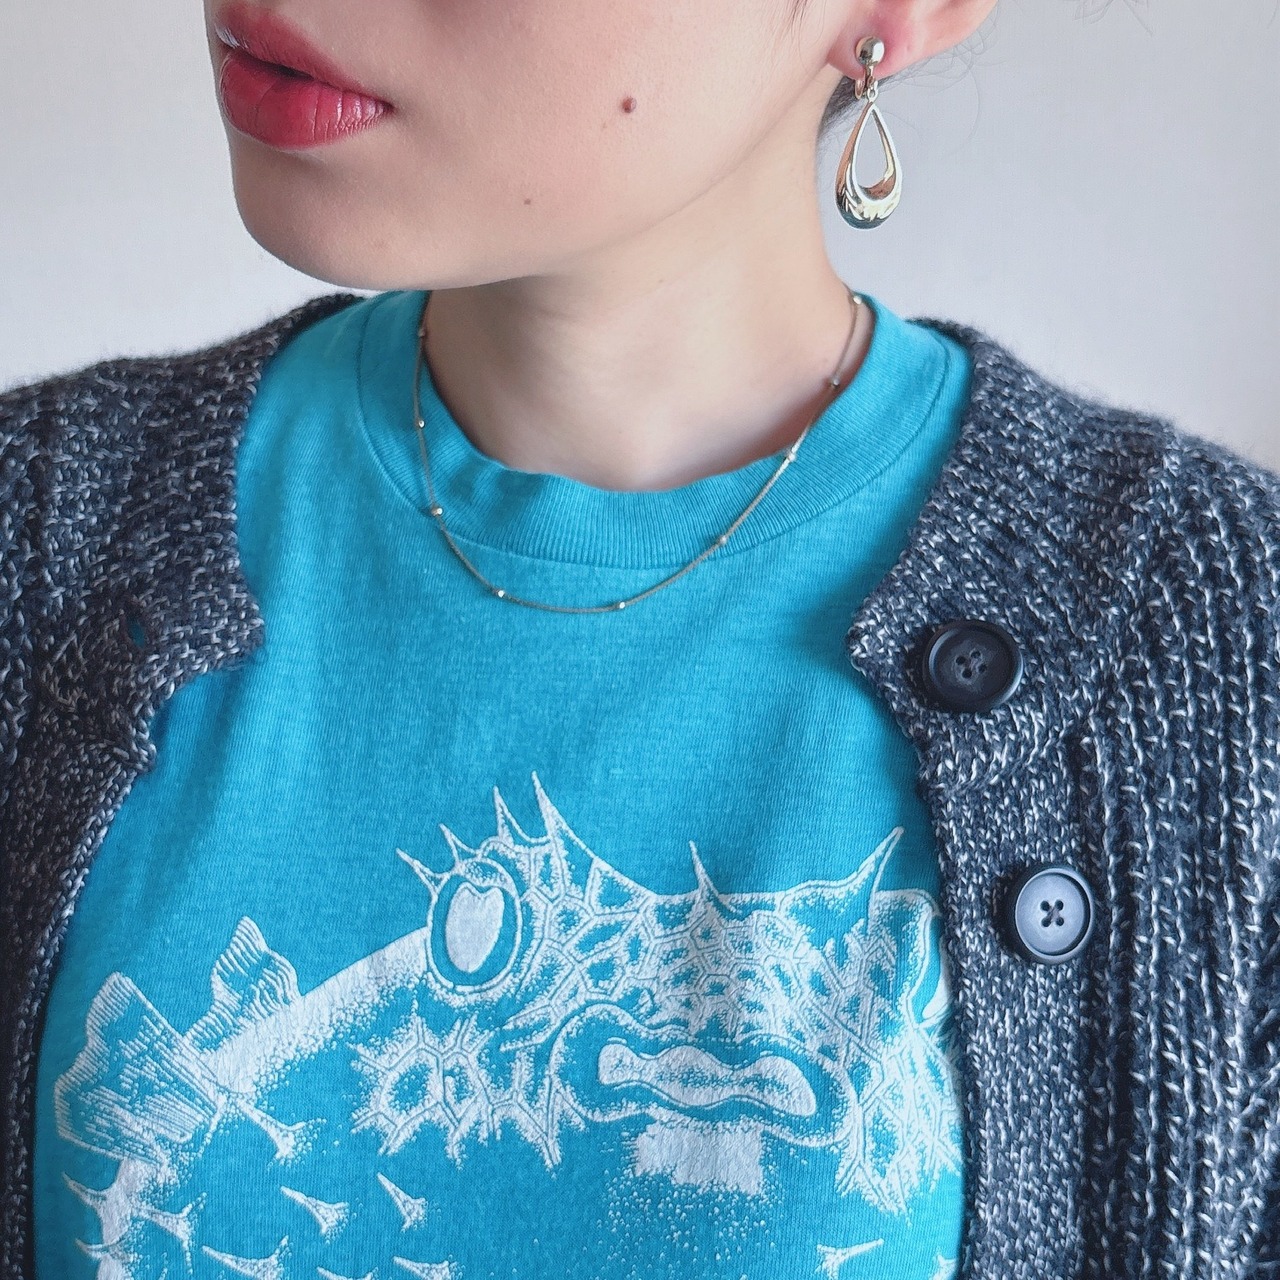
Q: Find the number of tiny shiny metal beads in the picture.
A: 9